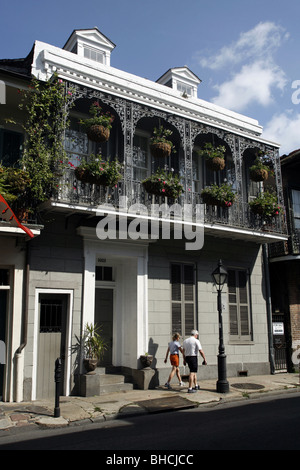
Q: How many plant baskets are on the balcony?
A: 8